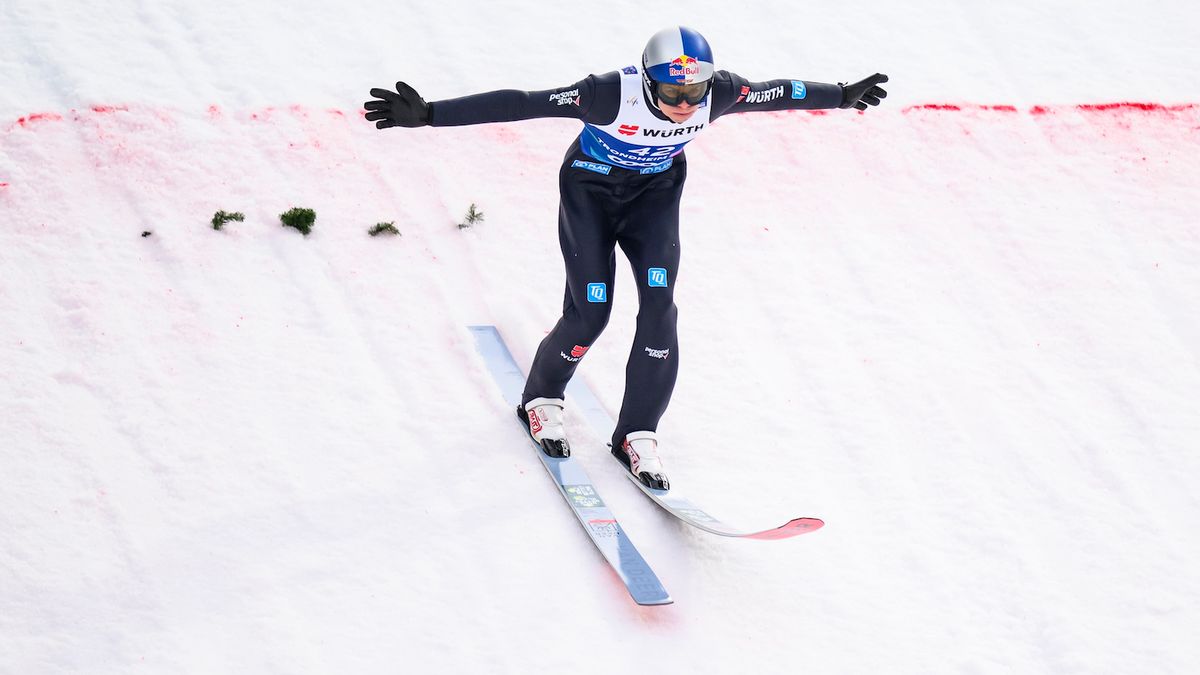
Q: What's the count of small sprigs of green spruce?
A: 4